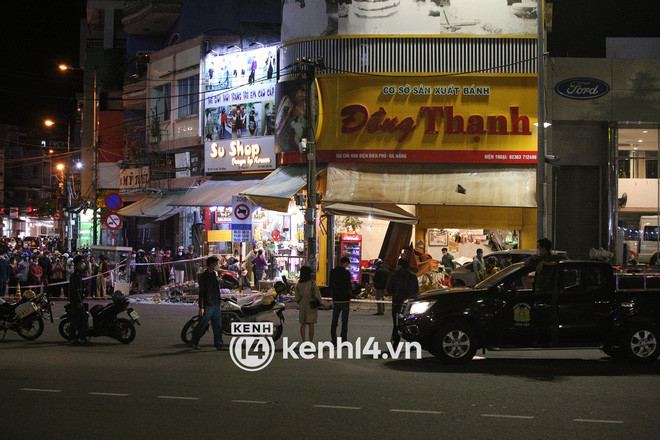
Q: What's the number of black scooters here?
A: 1